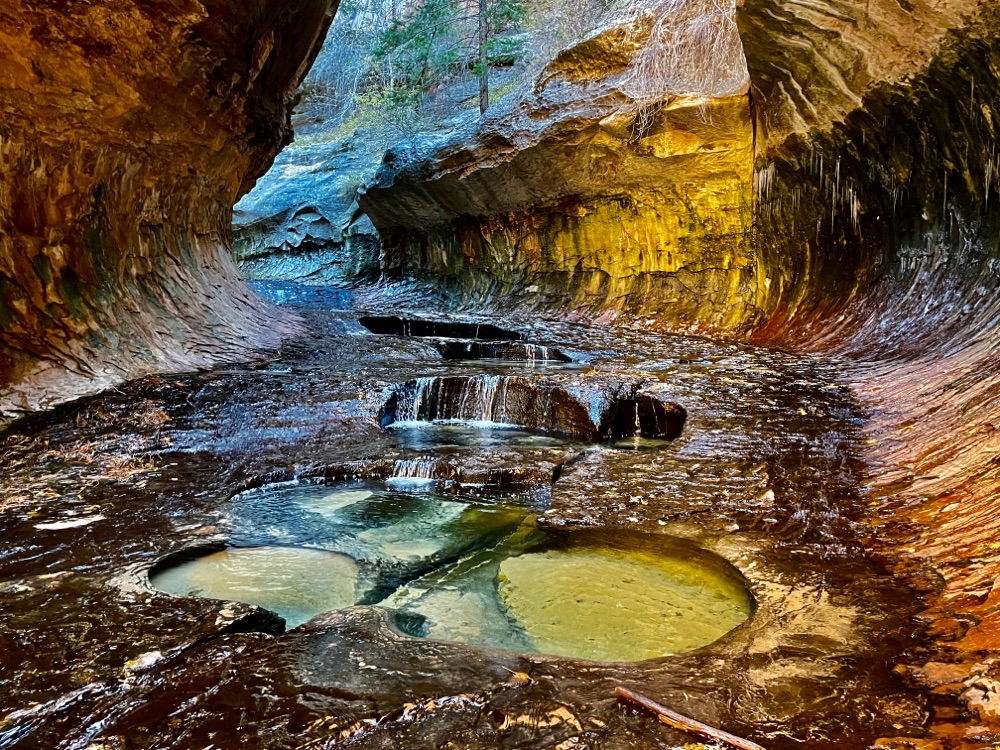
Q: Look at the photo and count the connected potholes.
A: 3